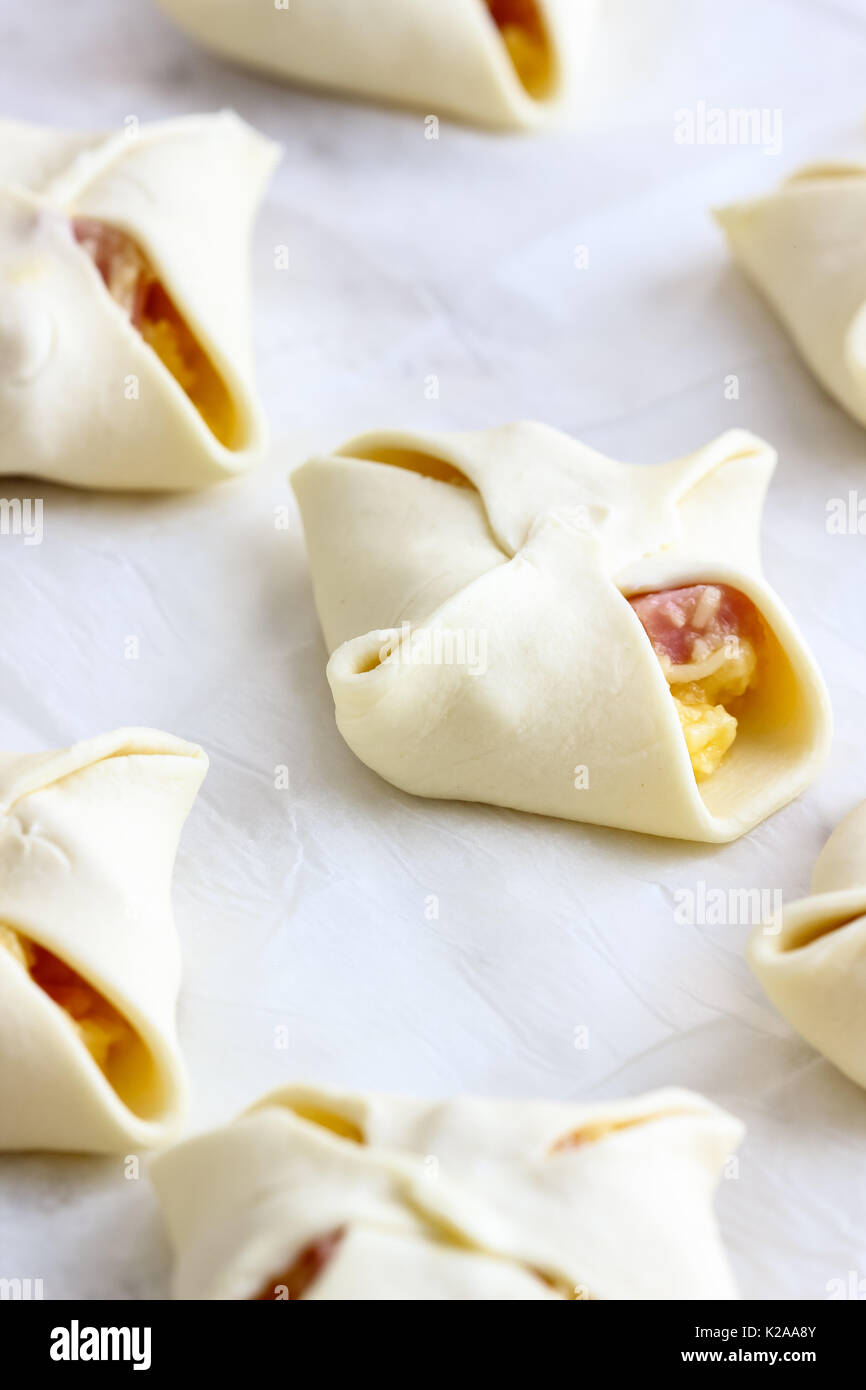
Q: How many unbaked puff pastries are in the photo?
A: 7